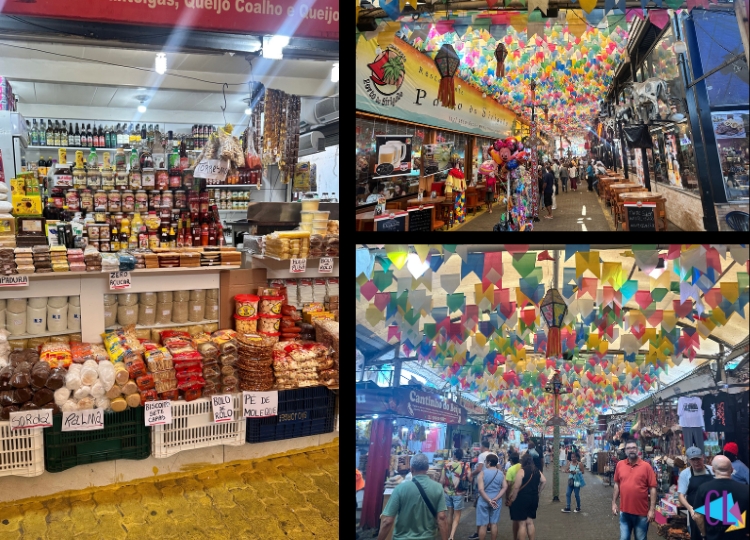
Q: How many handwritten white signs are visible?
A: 10